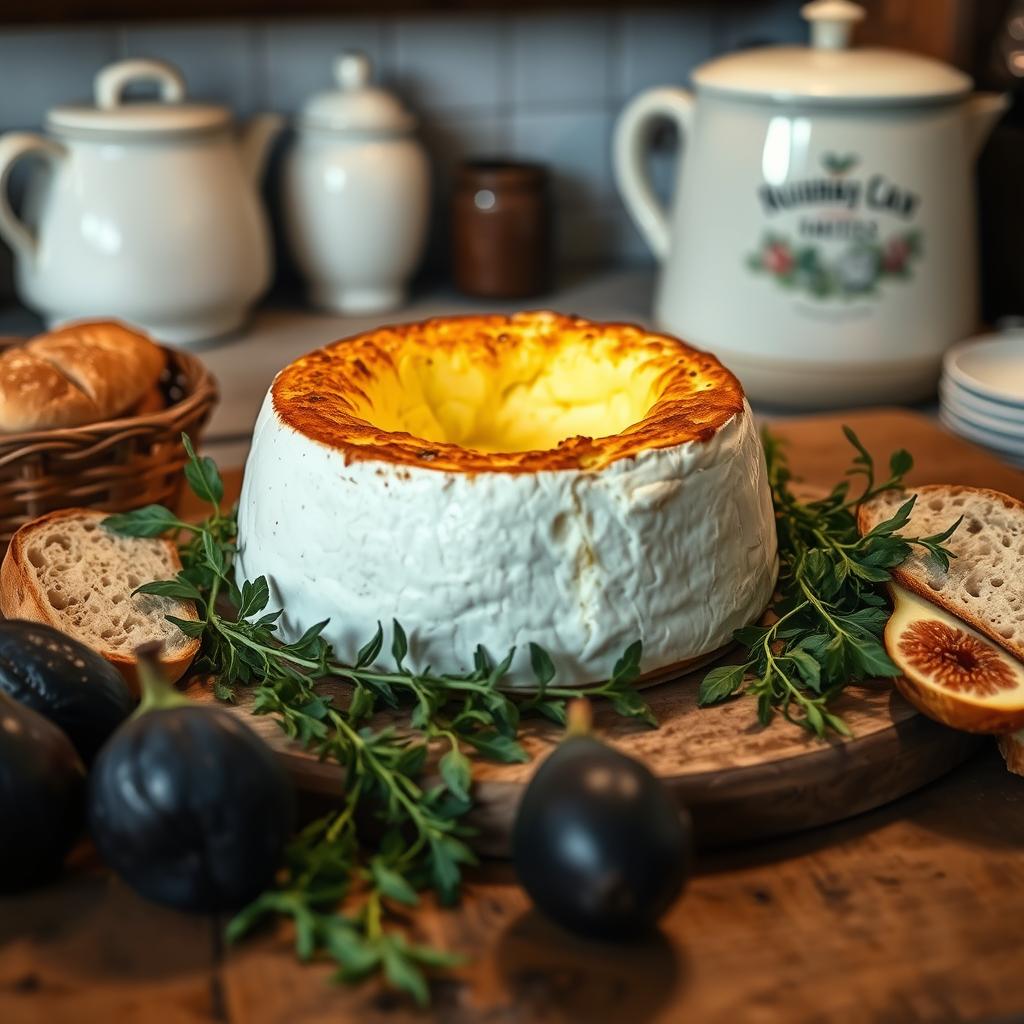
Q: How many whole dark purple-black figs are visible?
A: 4